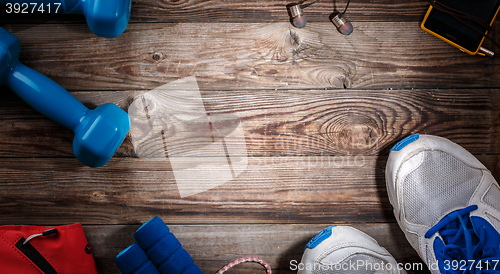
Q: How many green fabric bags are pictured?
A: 0